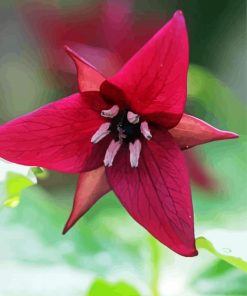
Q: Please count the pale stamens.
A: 6